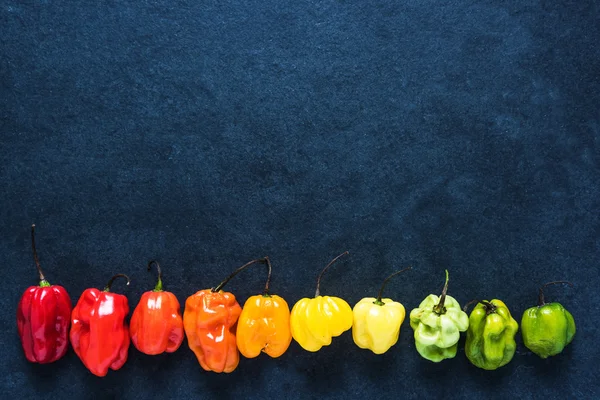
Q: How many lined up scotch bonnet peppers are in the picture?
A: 10